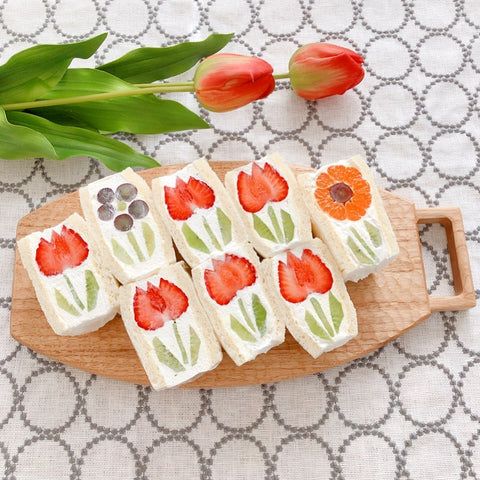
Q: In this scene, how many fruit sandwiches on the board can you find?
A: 8